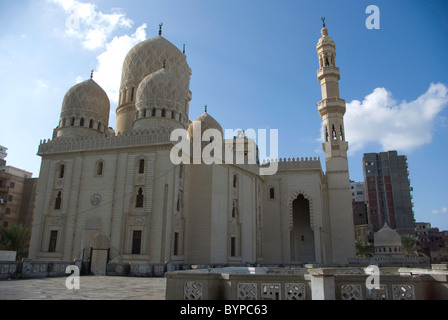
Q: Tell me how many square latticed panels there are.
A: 7